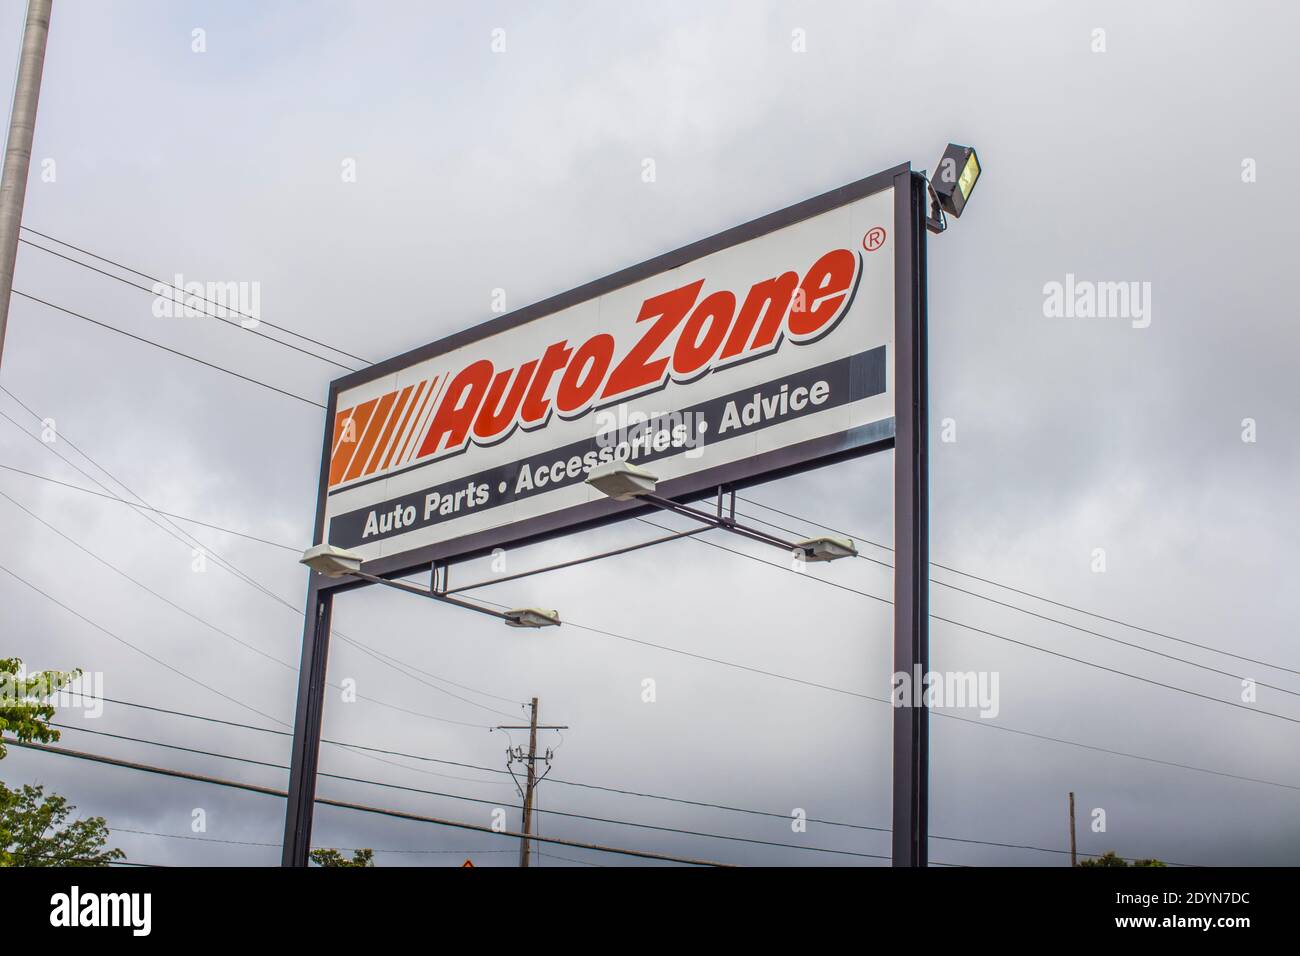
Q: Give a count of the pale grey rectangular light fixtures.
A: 4